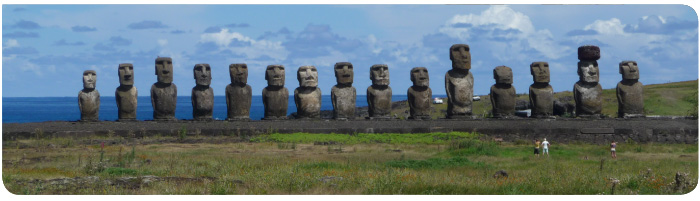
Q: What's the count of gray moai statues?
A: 15